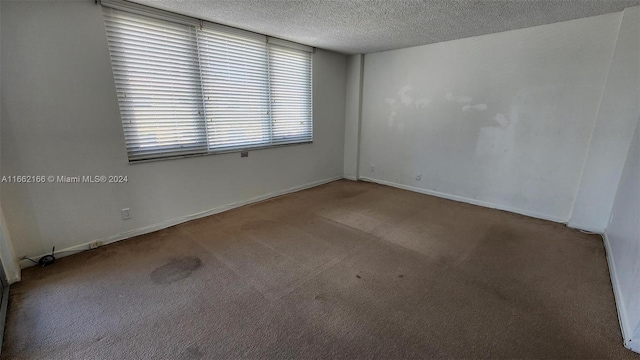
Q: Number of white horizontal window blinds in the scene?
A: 3